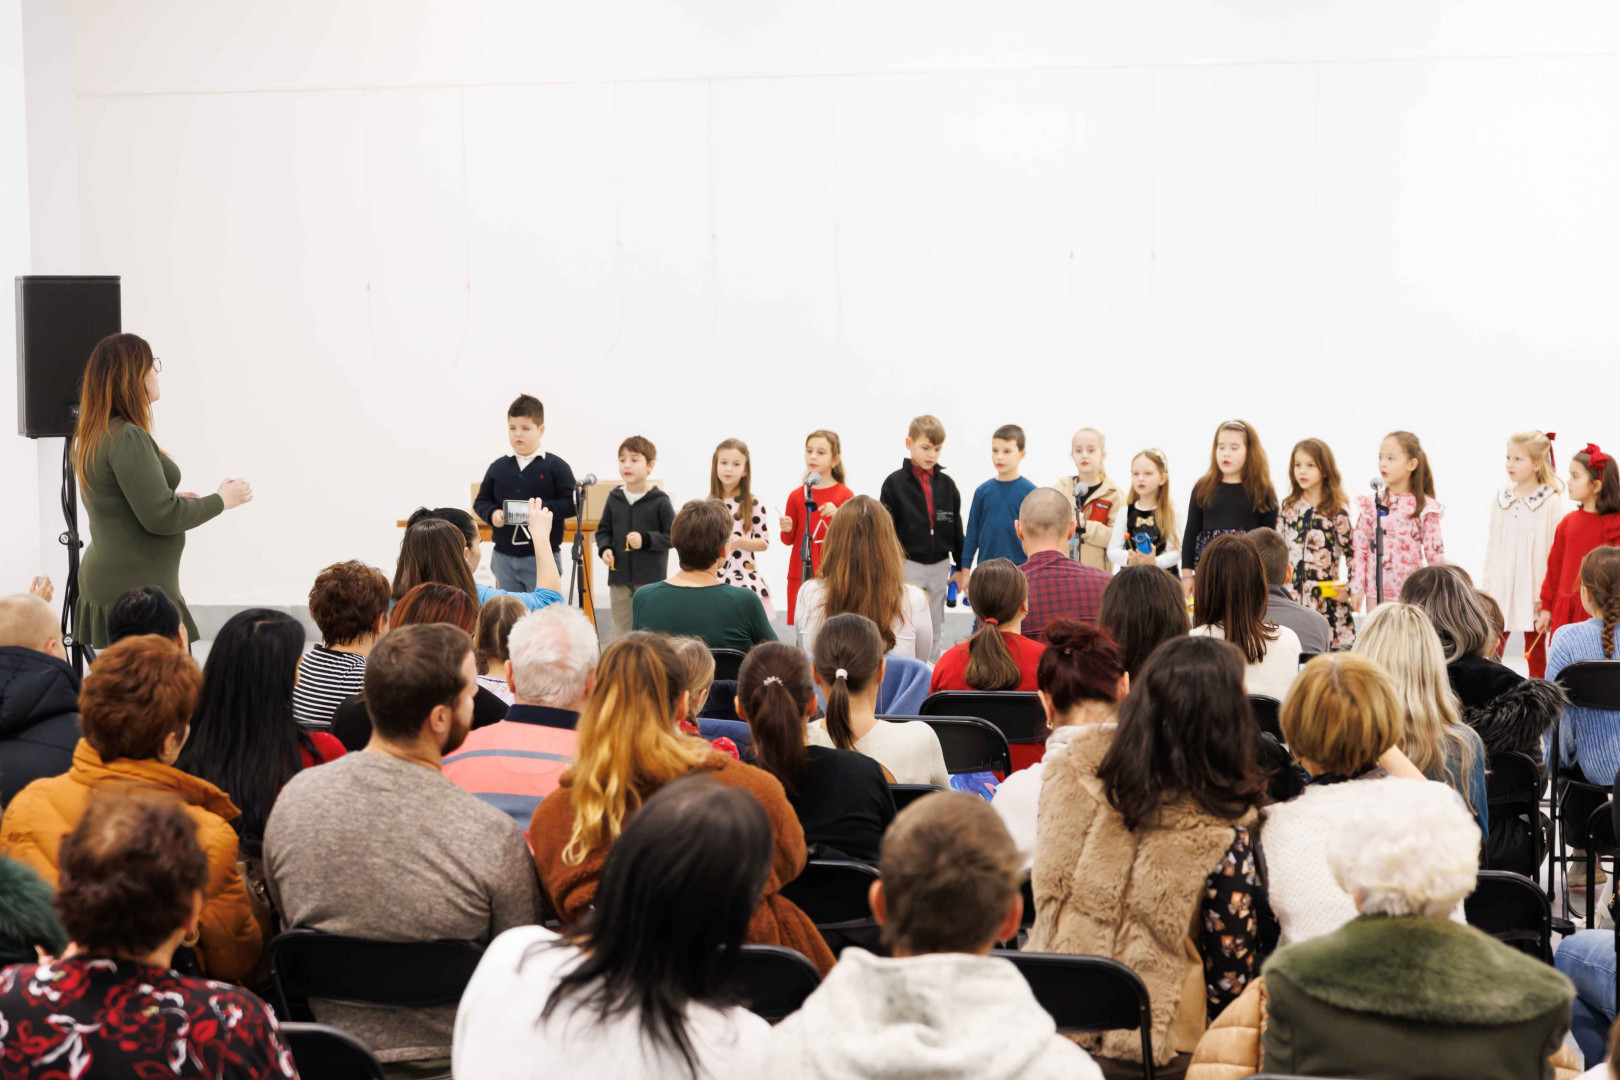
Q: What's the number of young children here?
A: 13